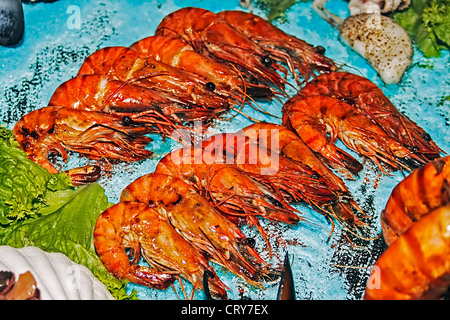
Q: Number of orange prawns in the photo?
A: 15